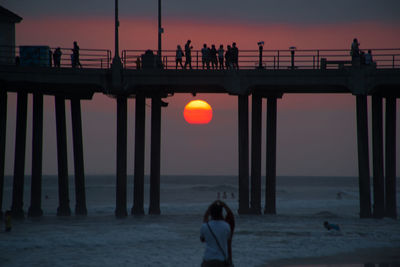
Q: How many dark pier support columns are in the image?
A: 14